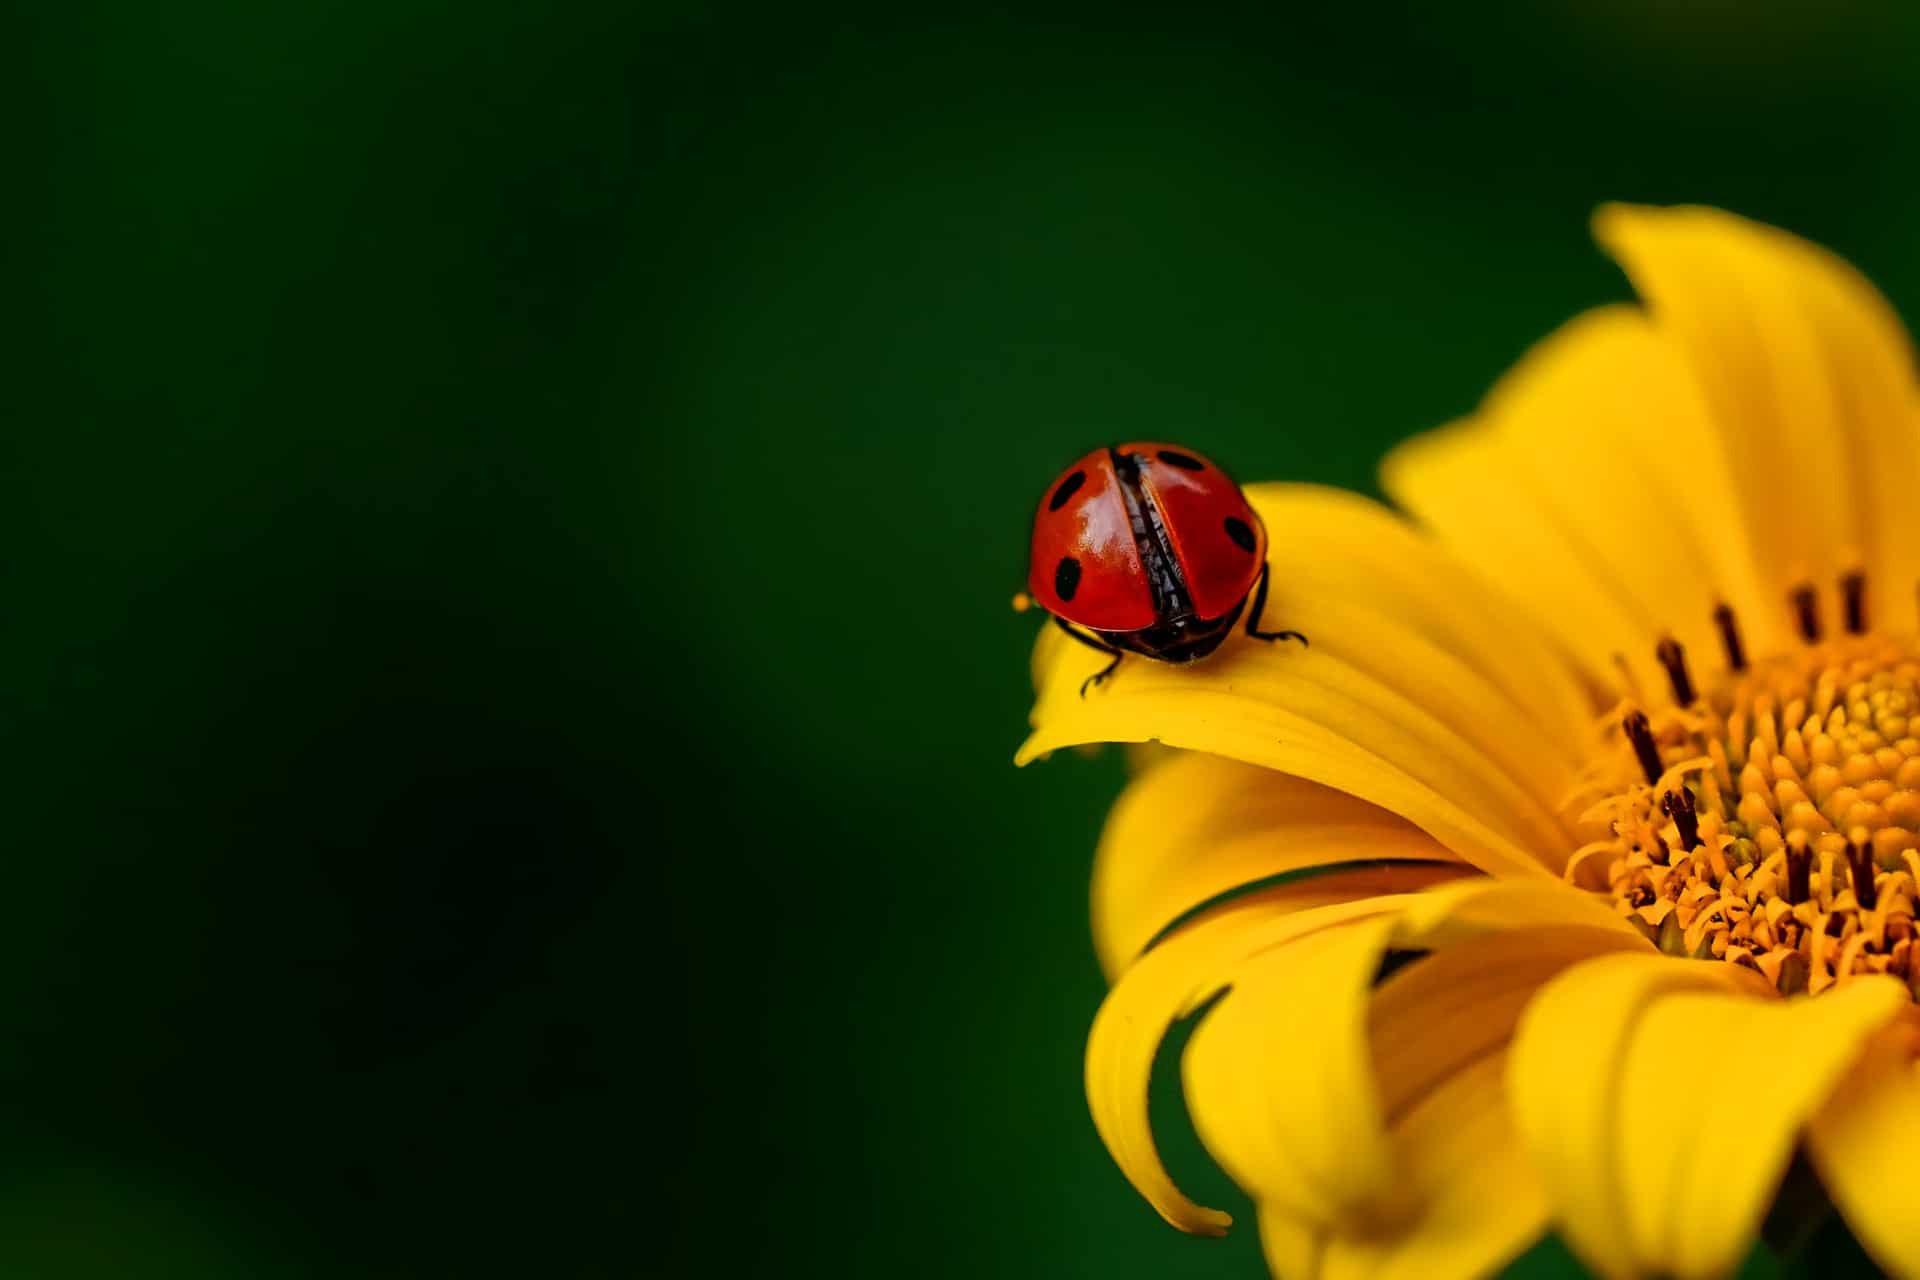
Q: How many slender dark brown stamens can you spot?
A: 8